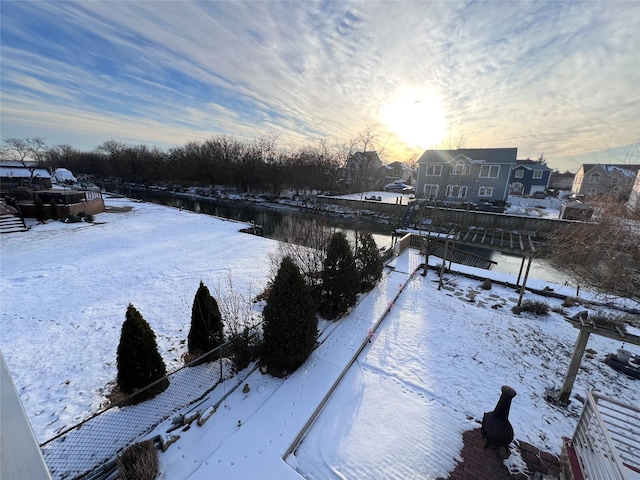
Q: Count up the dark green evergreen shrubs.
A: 5